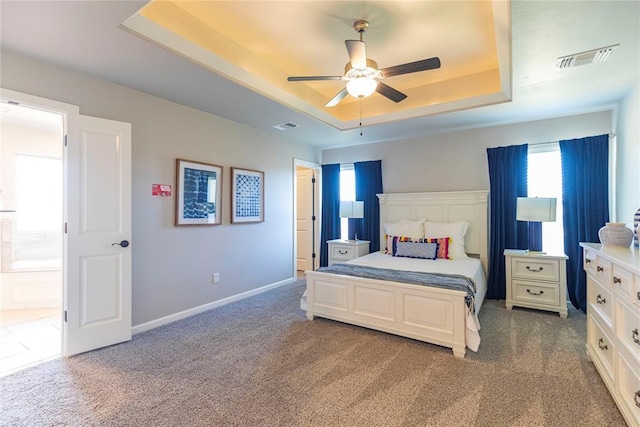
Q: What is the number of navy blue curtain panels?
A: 4